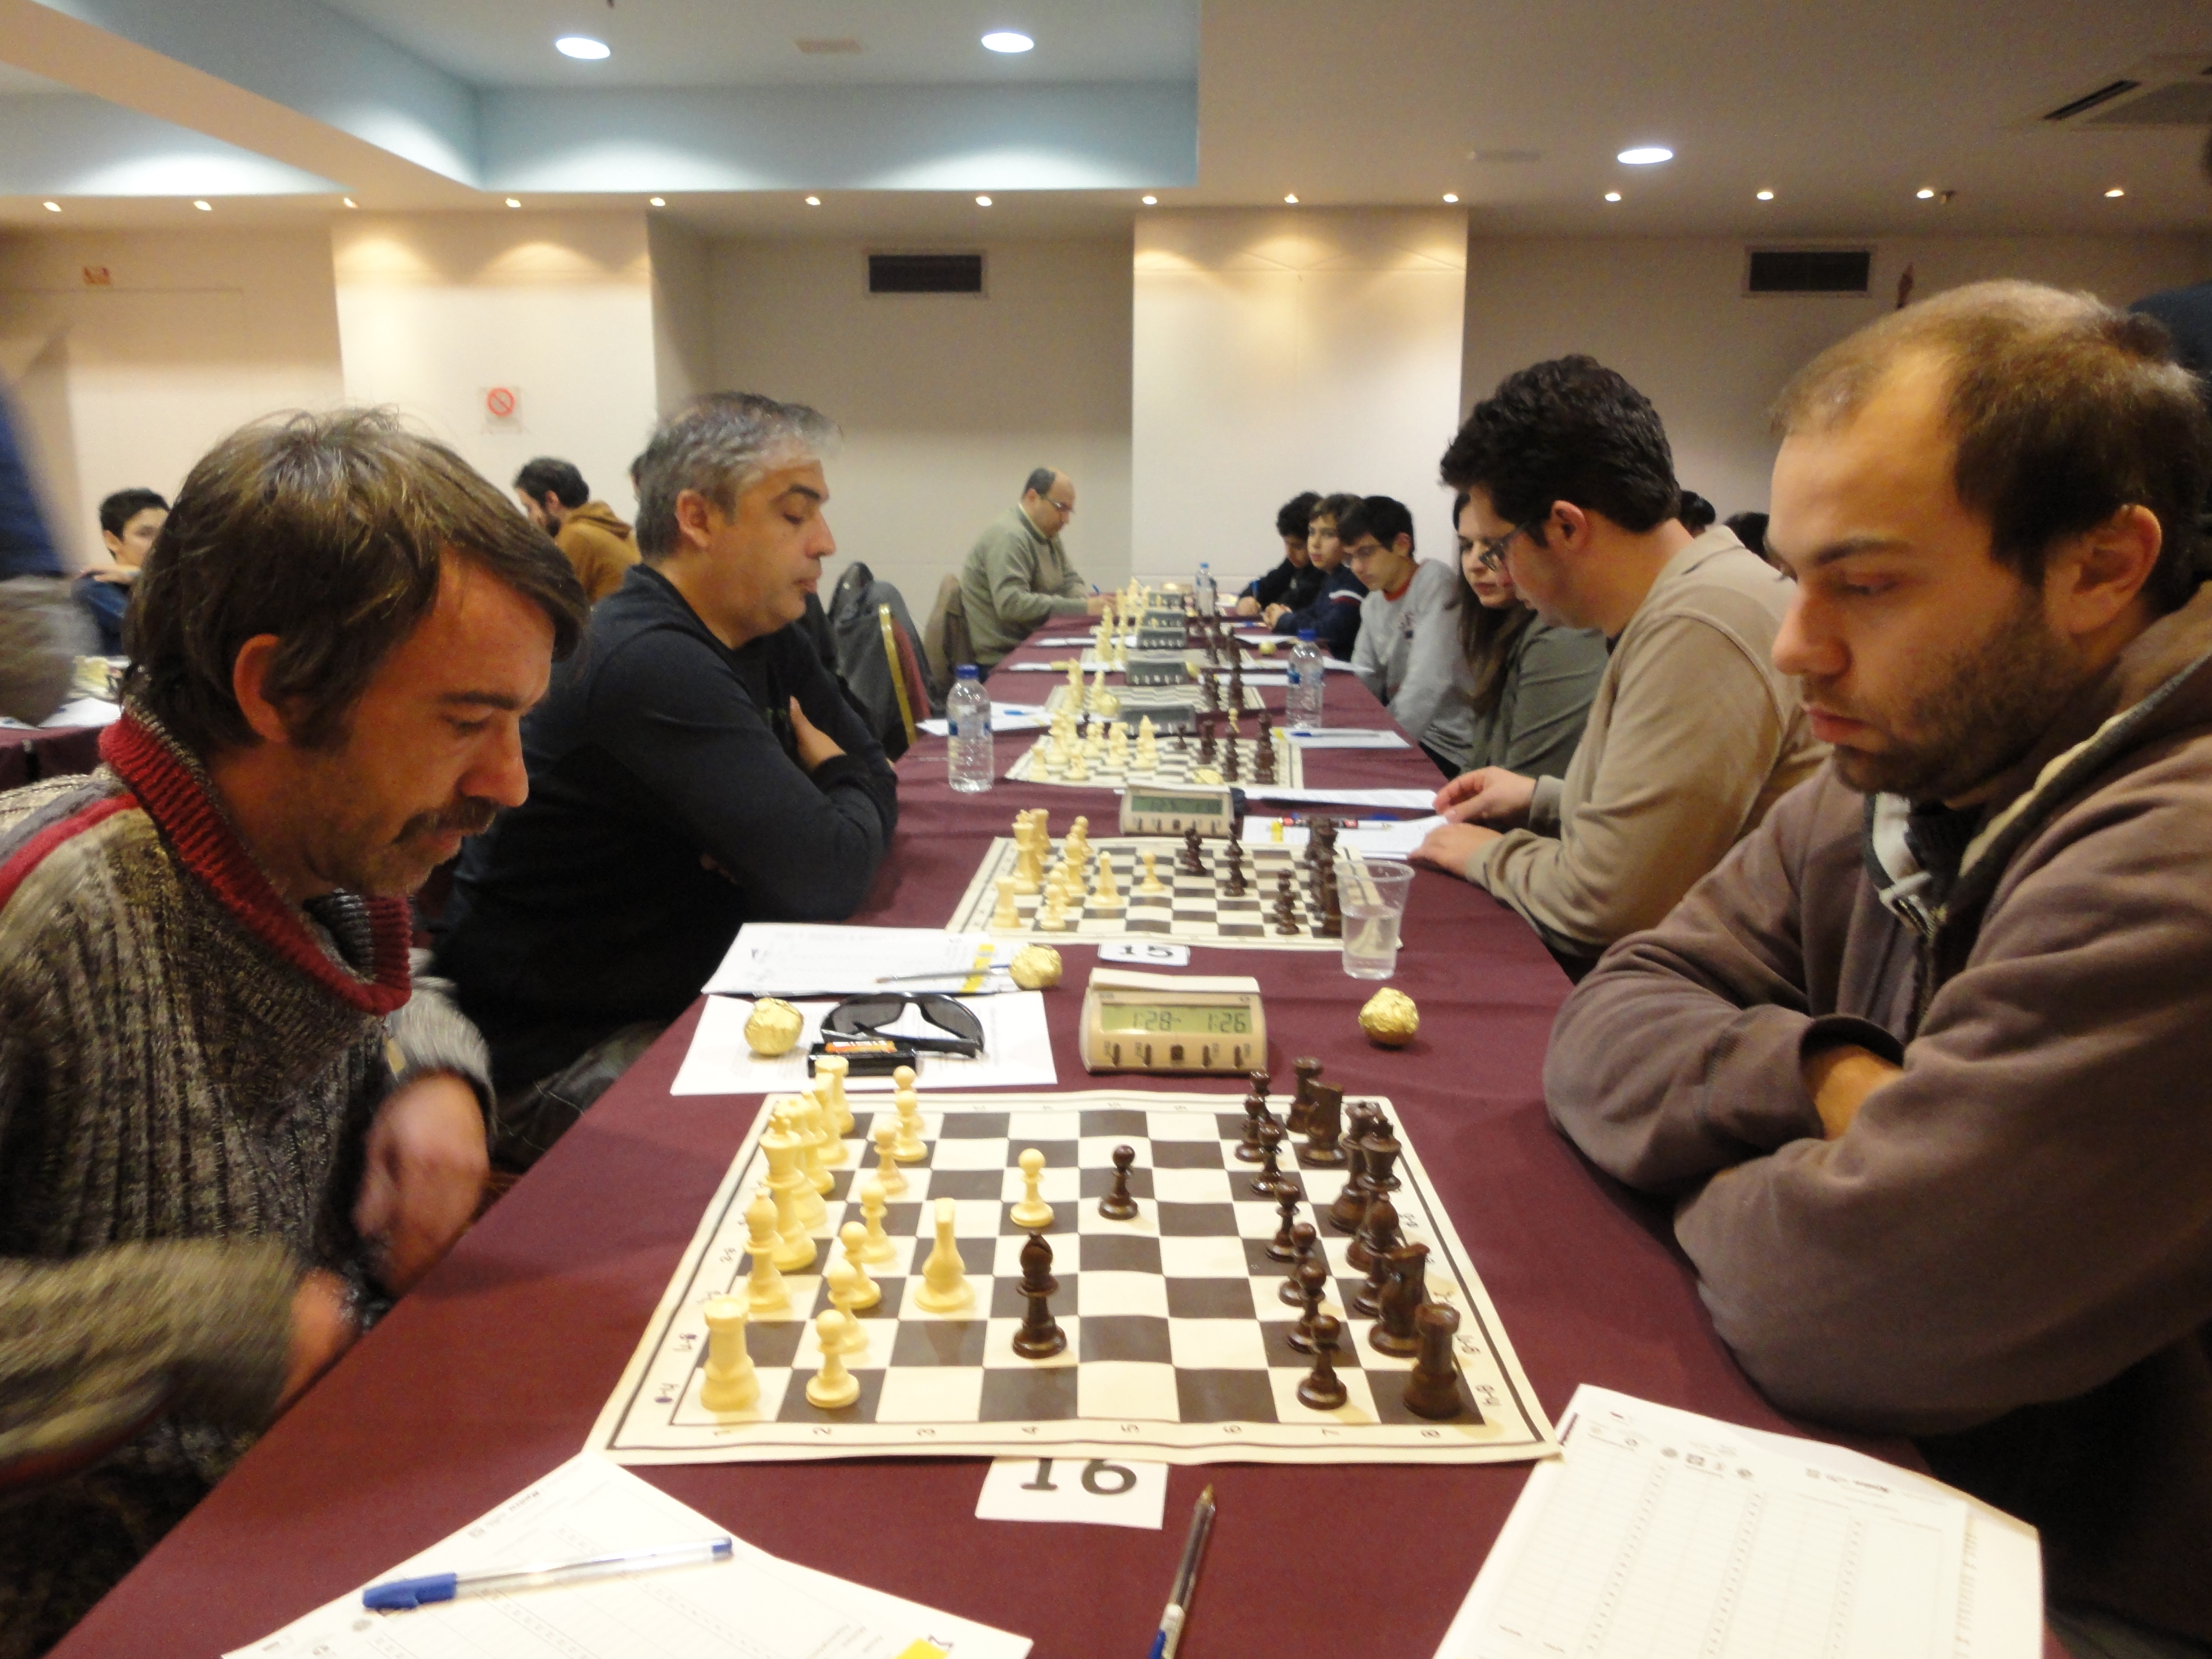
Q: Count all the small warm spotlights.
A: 14